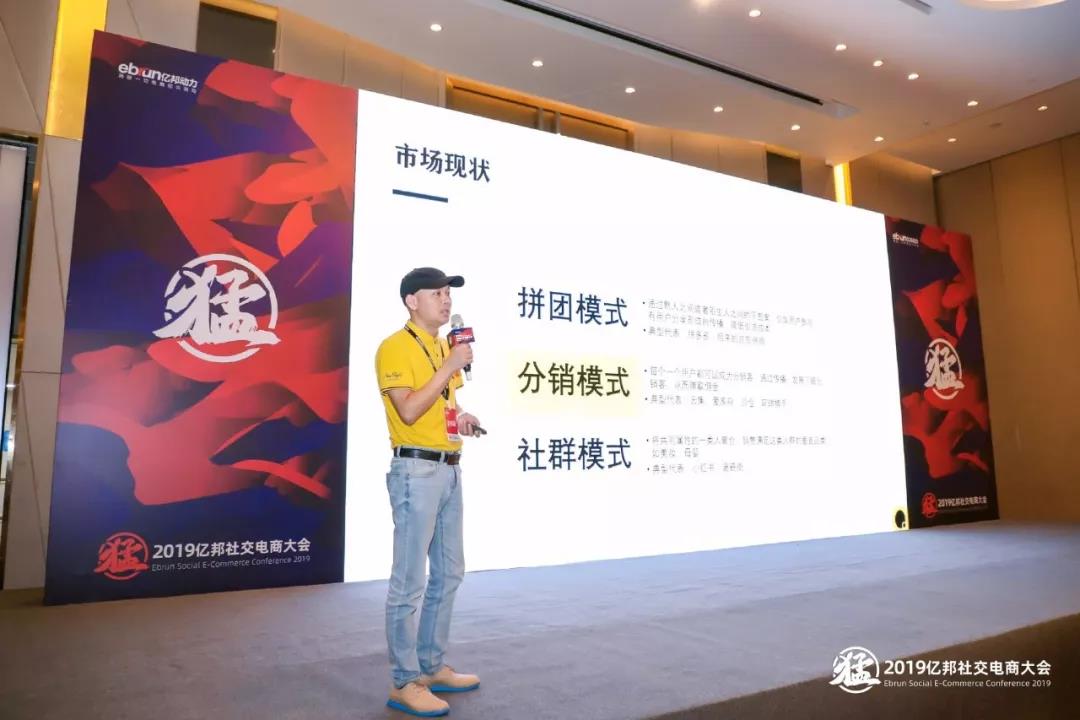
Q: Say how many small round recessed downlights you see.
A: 13